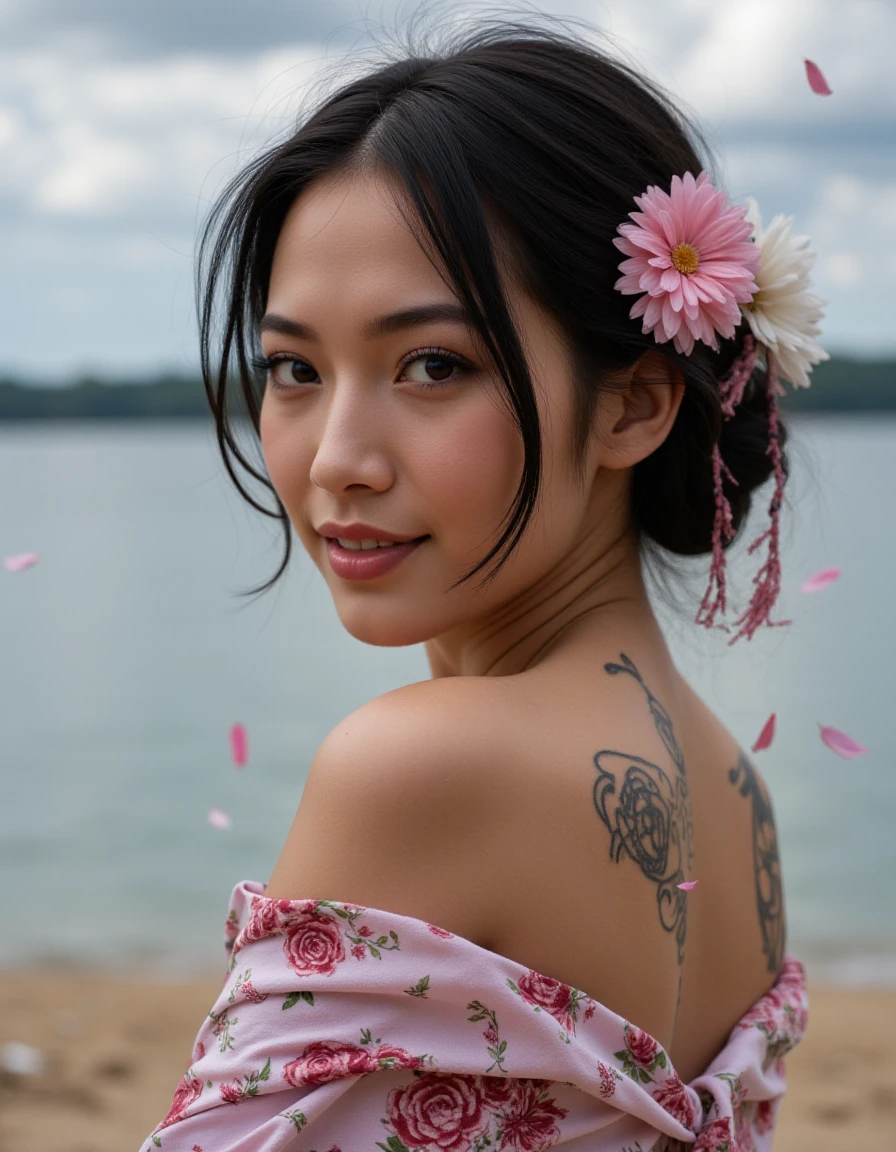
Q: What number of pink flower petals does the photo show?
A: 8